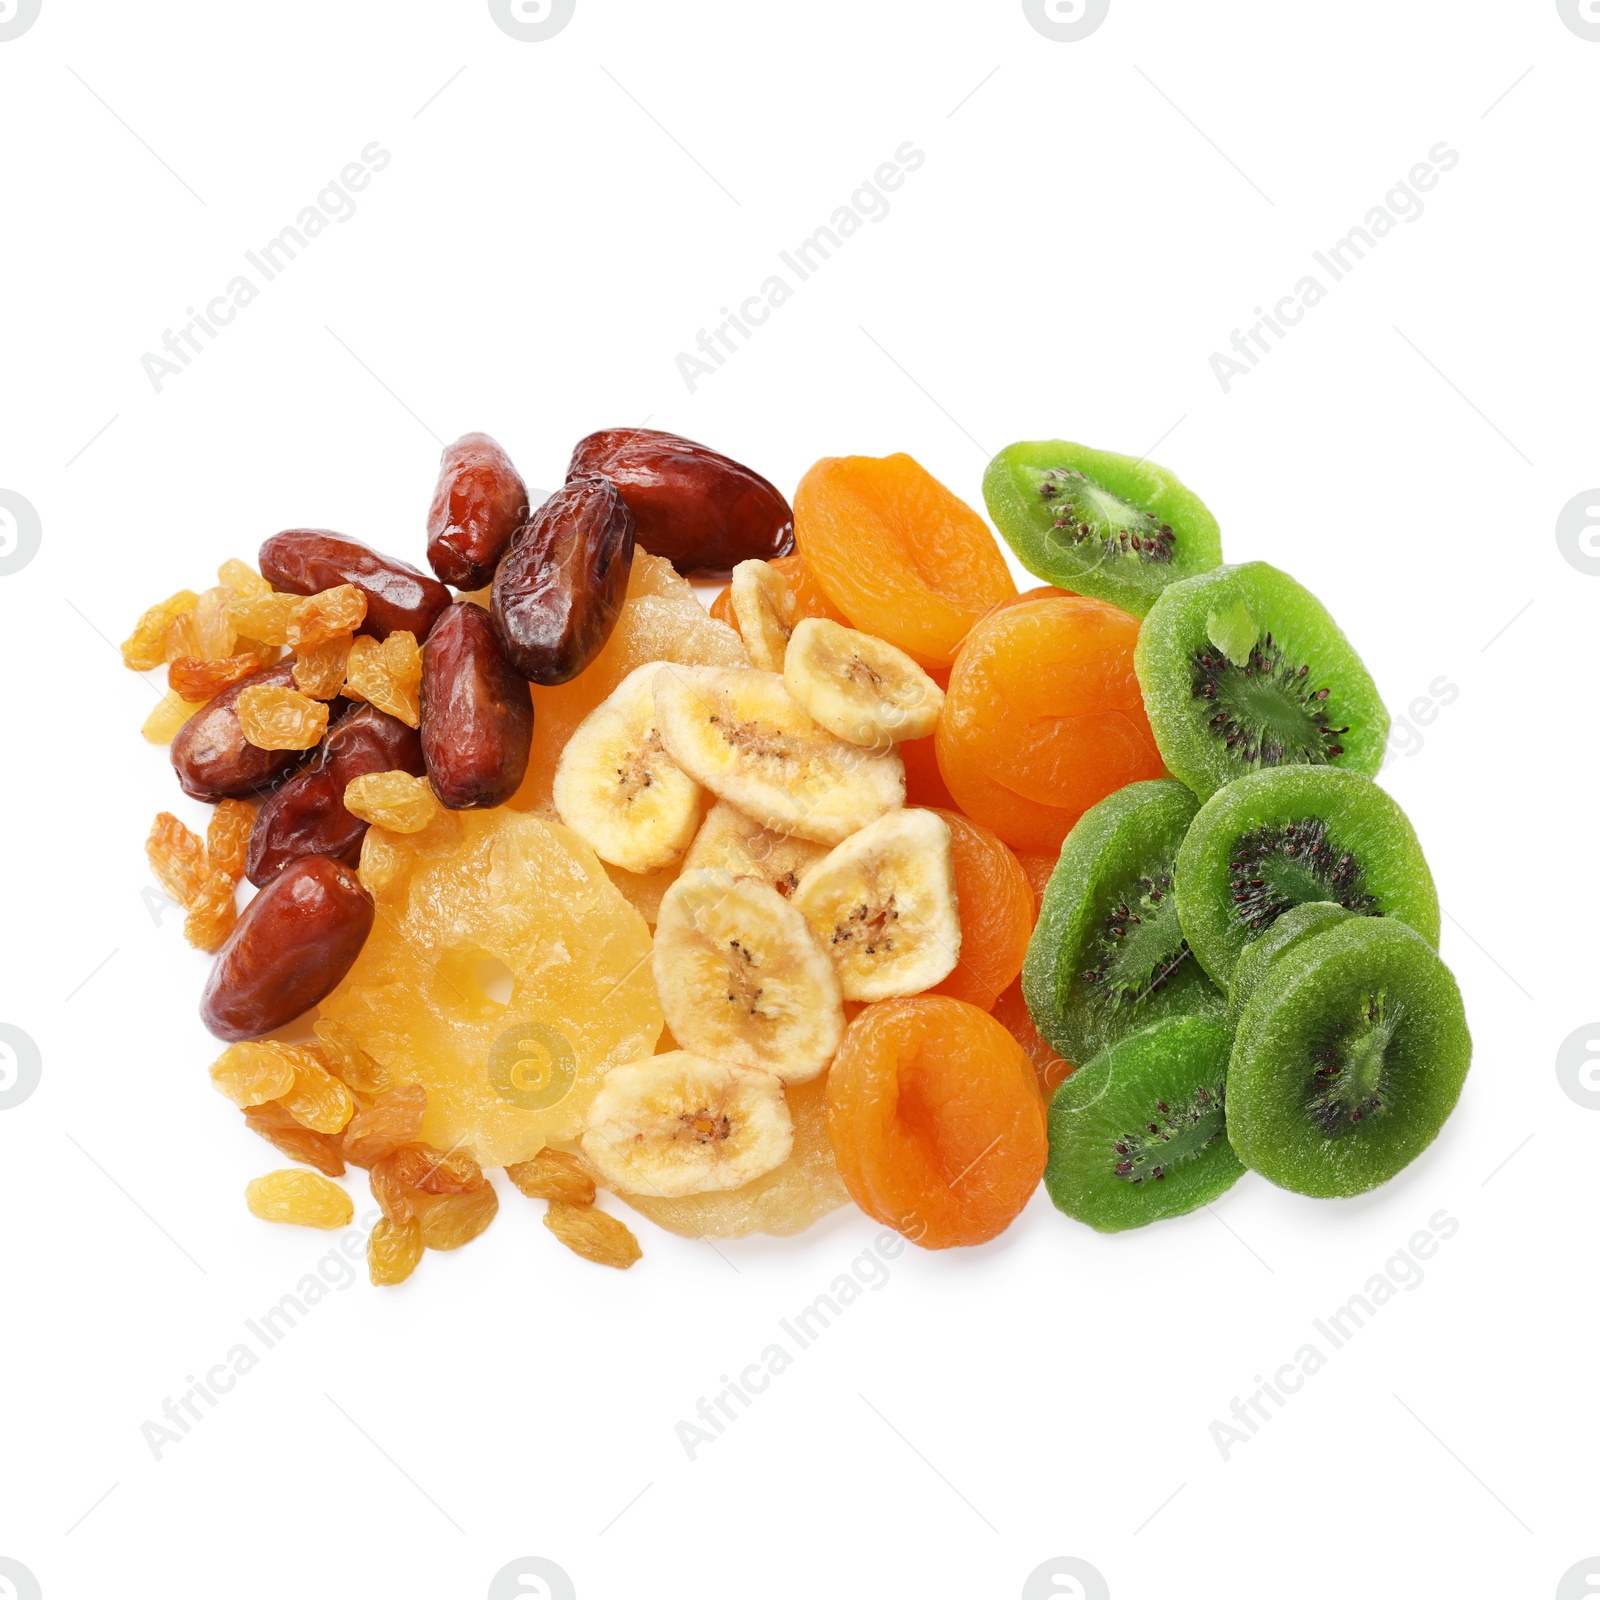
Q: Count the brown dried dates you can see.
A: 8